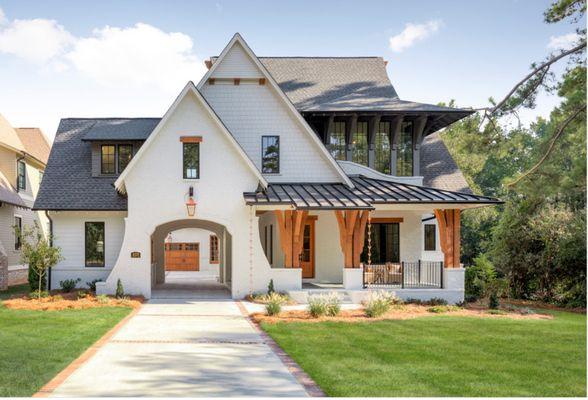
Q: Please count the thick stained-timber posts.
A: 3